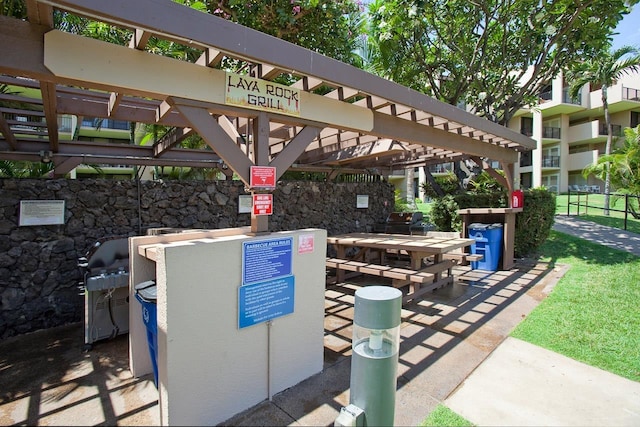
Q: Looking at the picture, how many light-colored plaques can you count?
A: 3